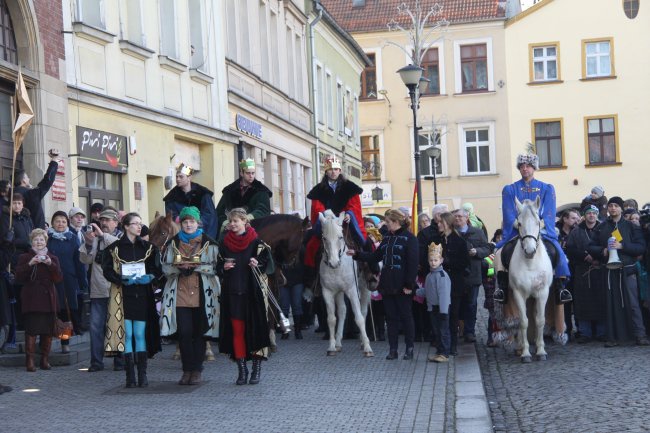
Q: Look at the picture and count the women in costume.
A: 3